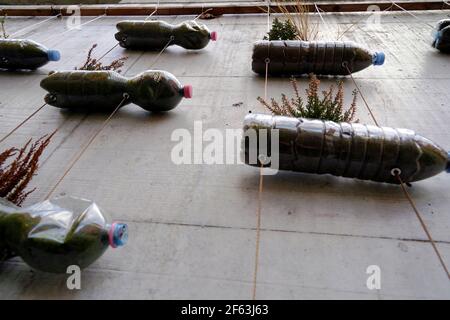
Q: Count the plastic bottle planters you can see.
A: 7